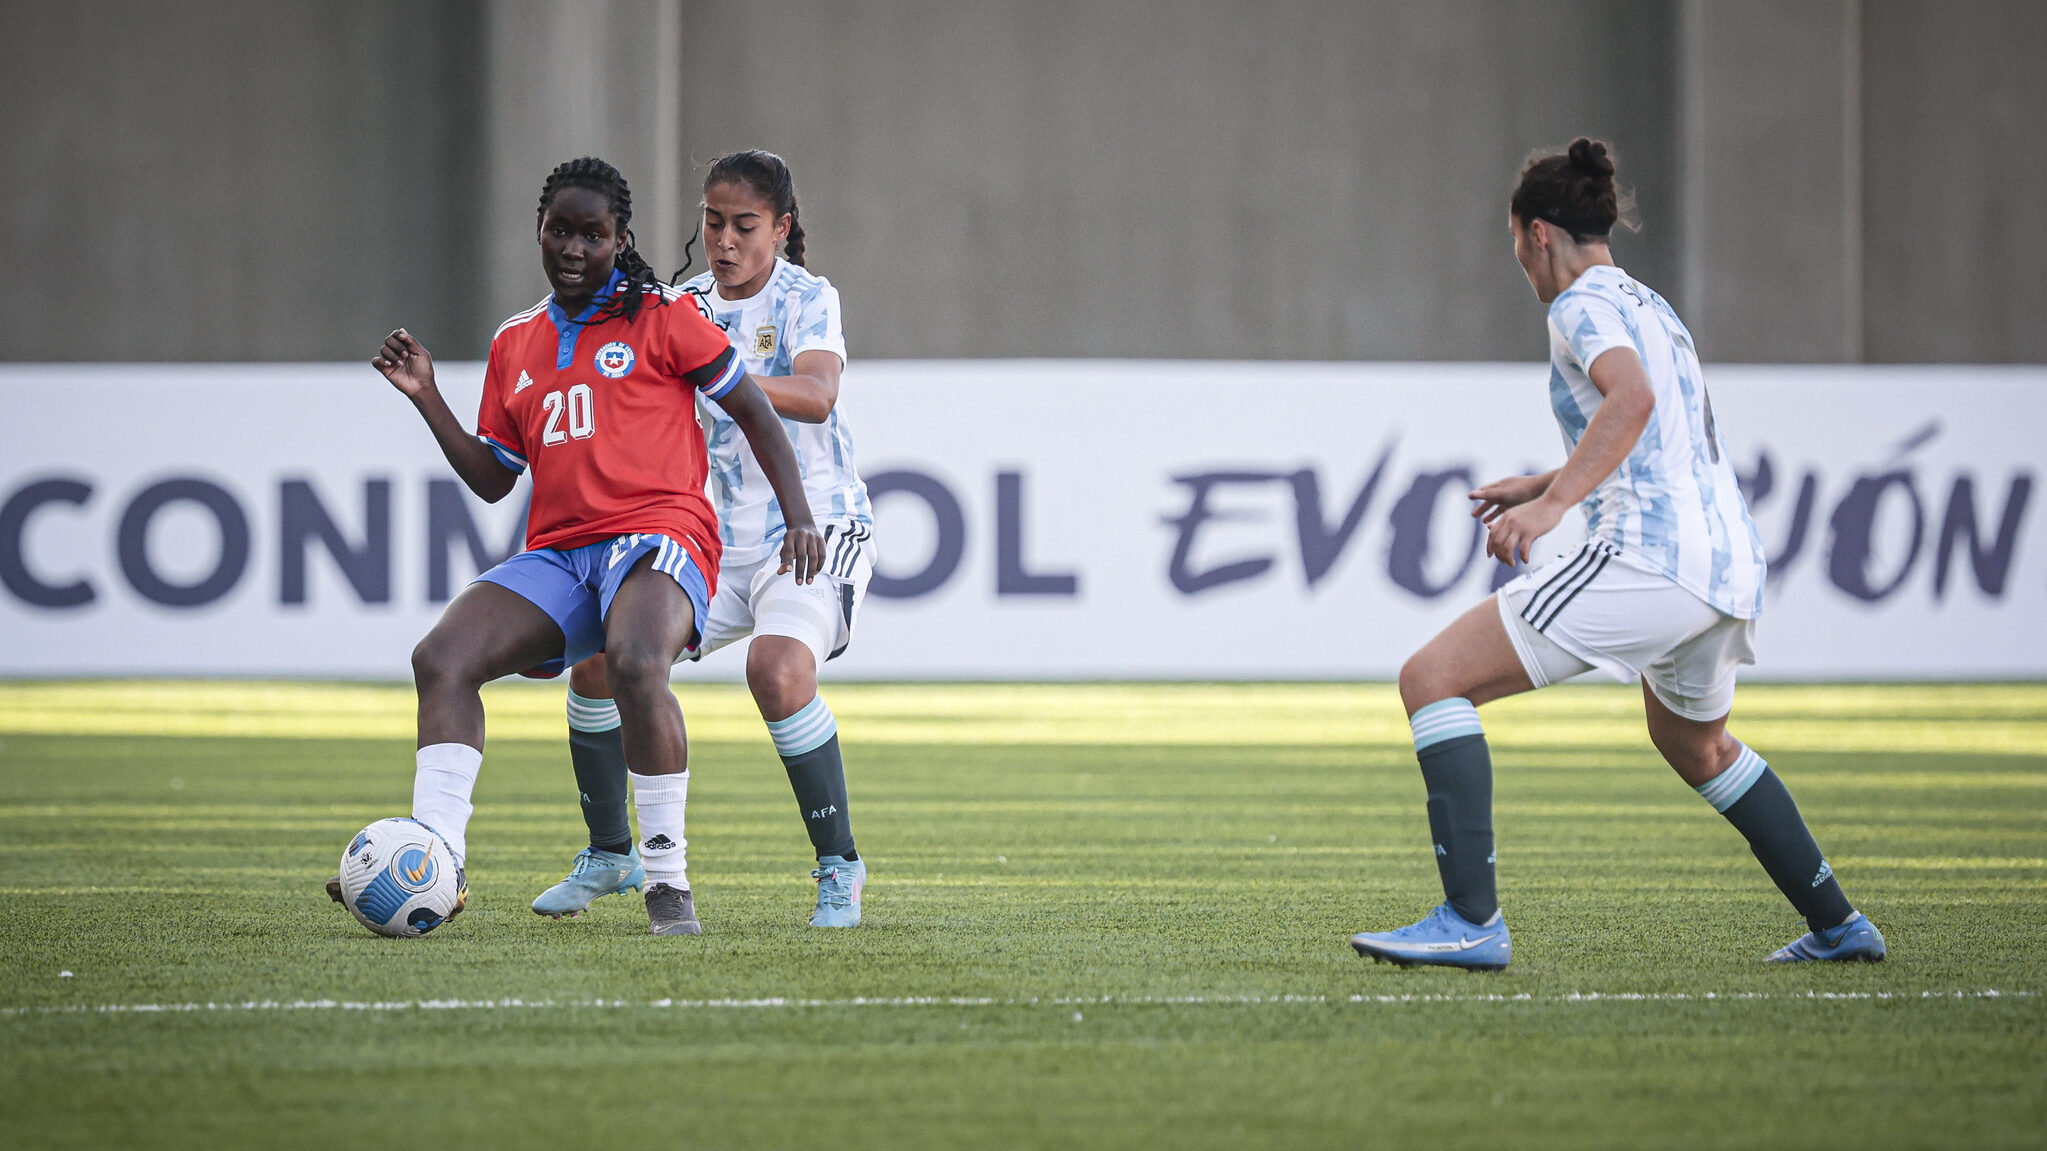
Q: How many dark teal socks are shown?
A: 4